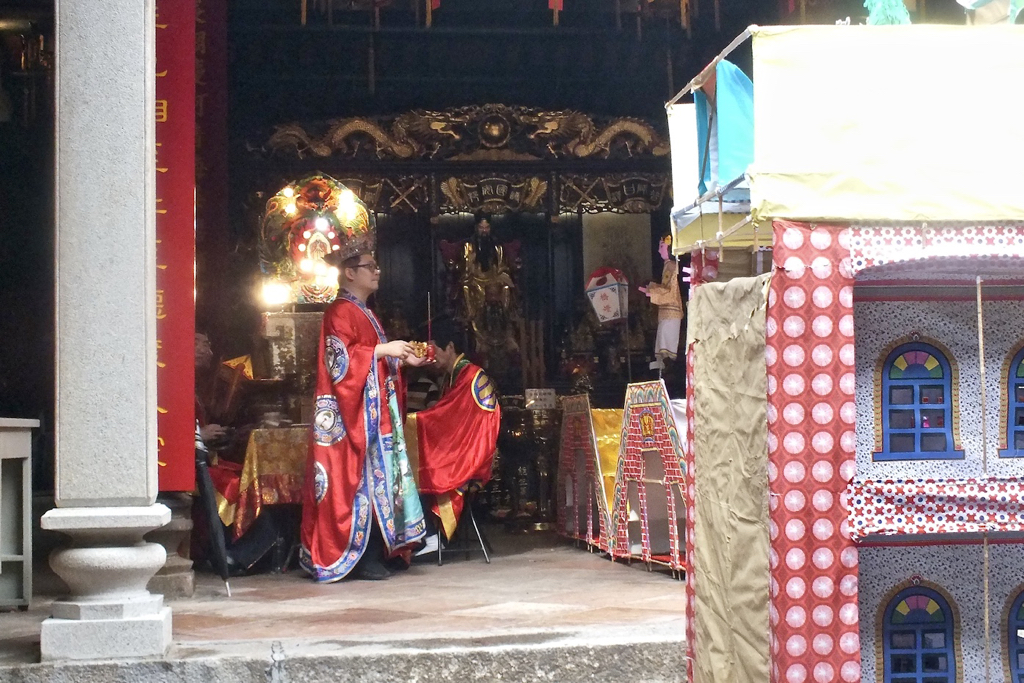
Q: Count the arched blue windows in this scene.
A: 4